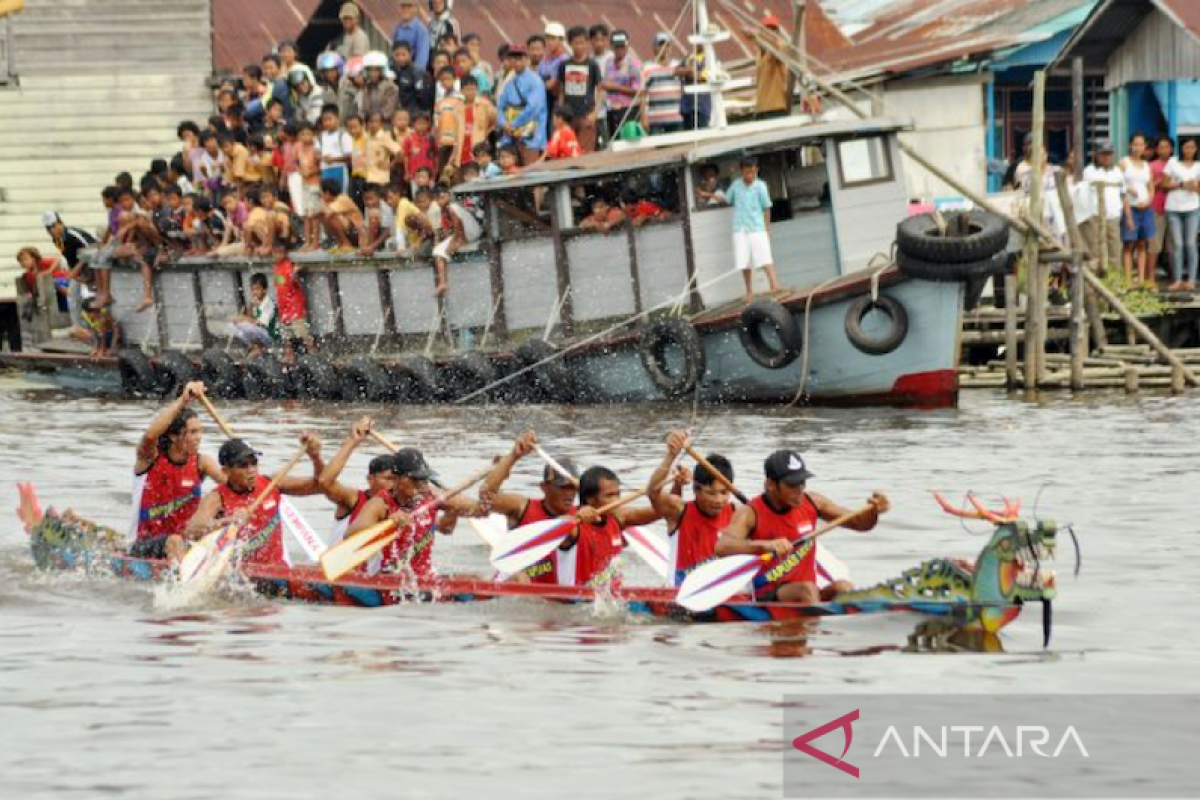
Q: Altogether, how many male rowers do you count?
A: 8